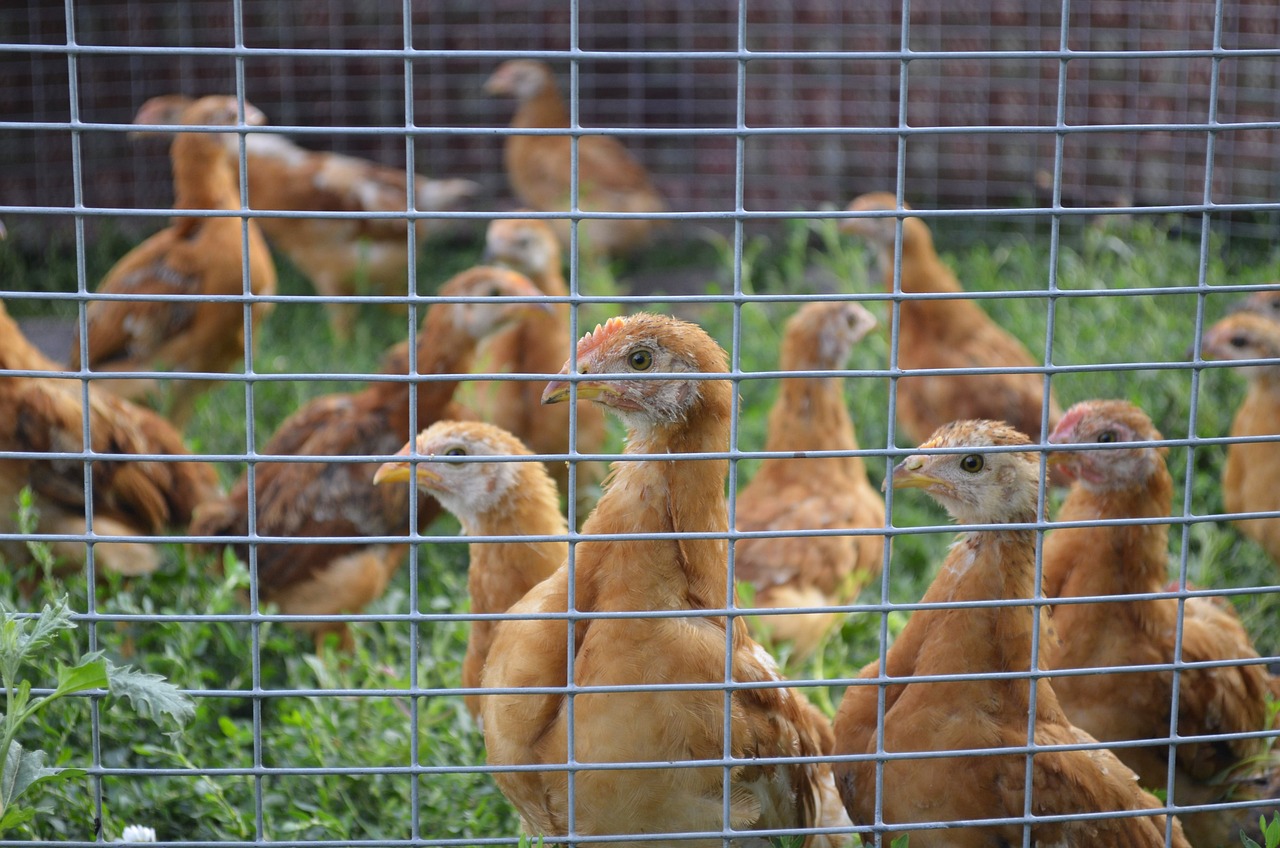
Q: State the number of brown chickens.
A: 14